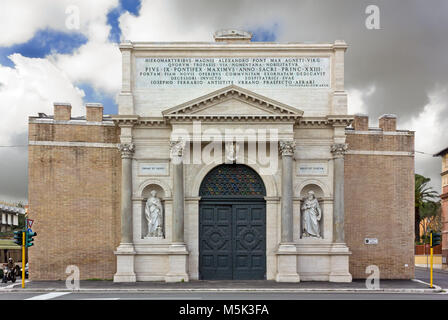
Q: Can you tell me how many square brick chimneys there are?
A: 4